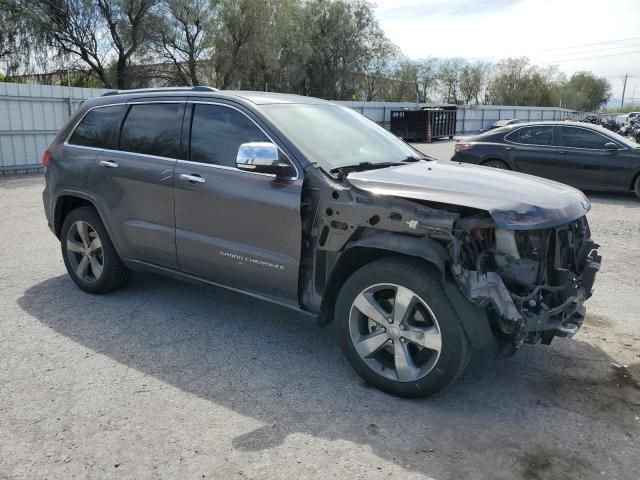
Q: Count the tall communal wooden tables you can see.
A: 0